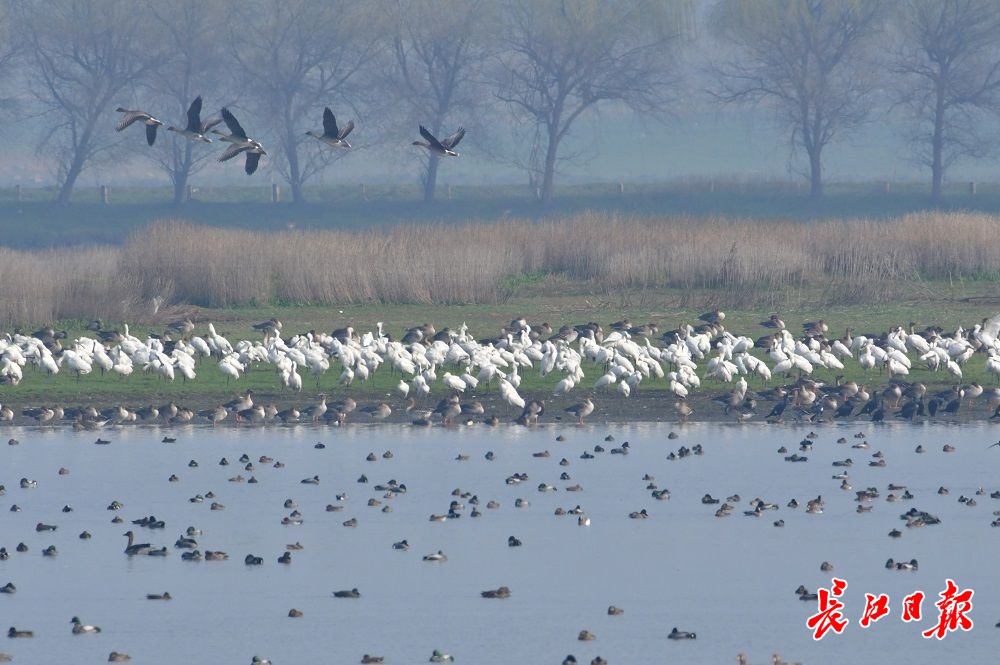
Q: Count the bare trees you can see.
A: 7